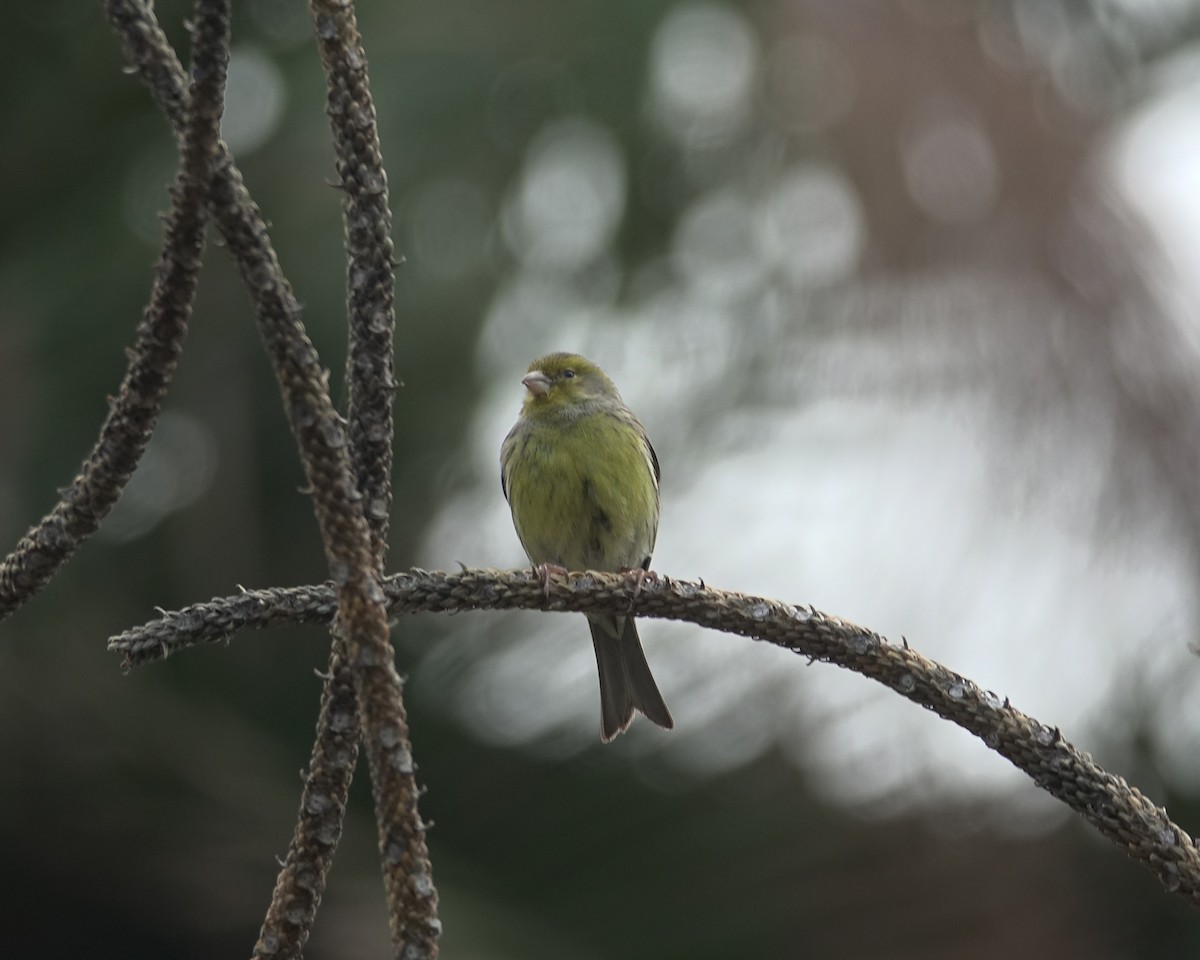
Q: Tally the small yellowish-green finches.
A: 1